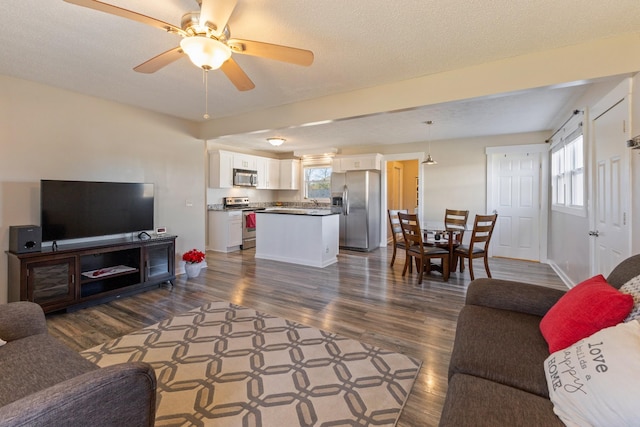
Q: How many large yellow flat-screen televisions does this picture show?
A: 0